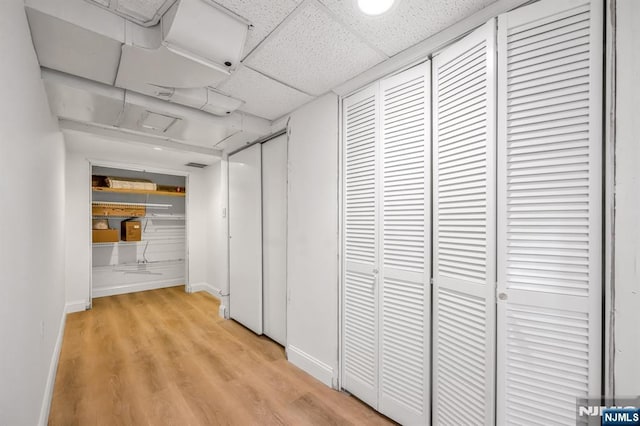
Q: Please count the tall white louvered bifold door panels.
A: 4